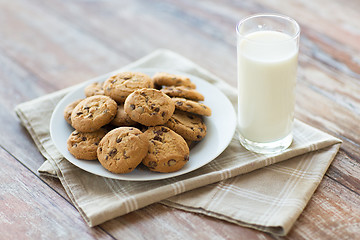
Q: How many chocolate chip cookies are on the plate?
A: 13